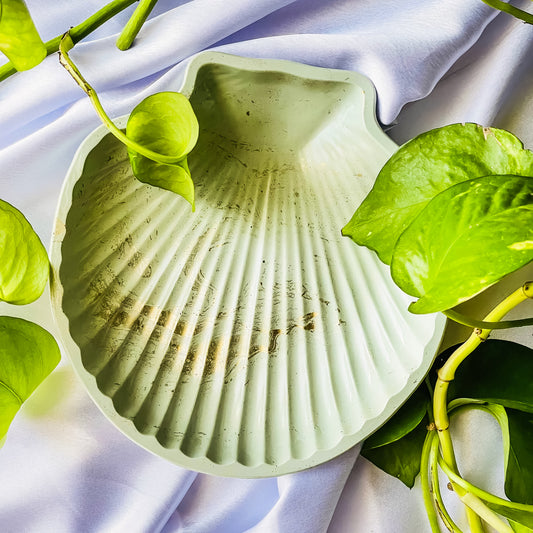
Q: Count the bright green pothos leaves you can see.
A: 6